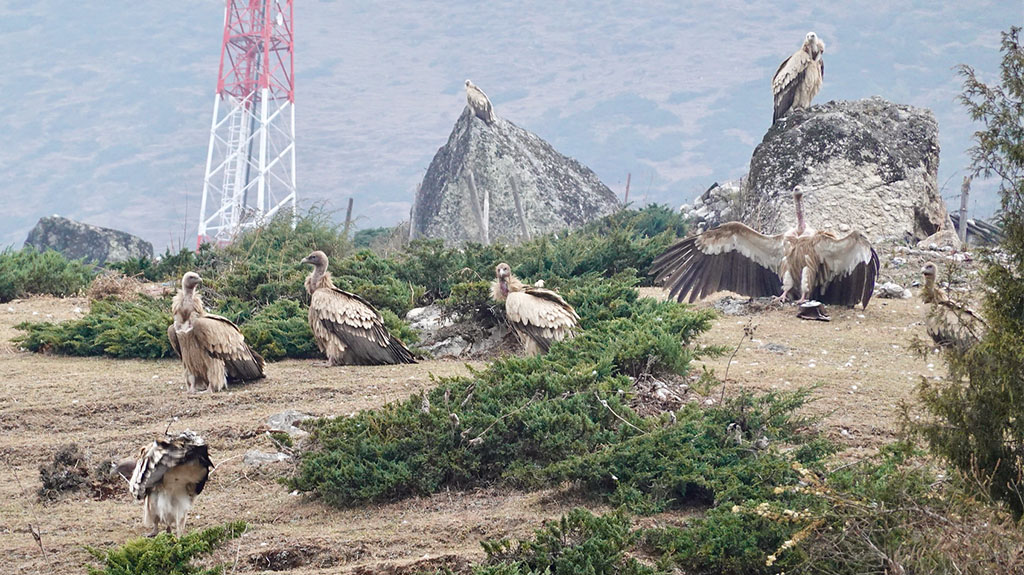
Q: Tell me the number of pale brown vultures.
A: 8